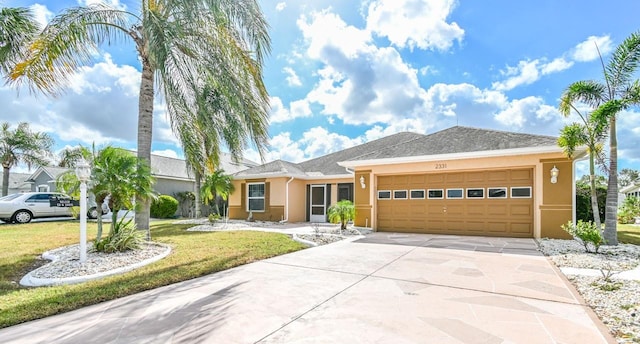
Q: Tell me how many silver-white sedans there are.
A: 1